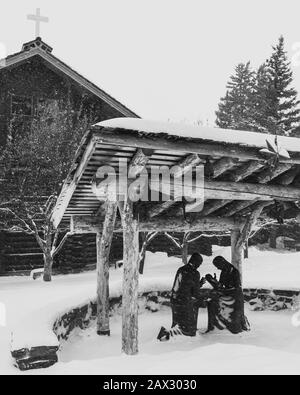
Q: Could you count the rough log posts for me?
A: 3